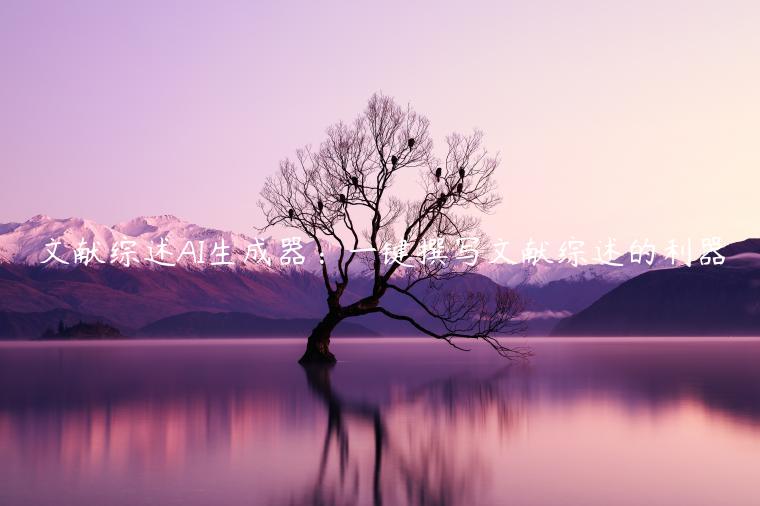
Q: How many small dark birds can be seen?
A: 10